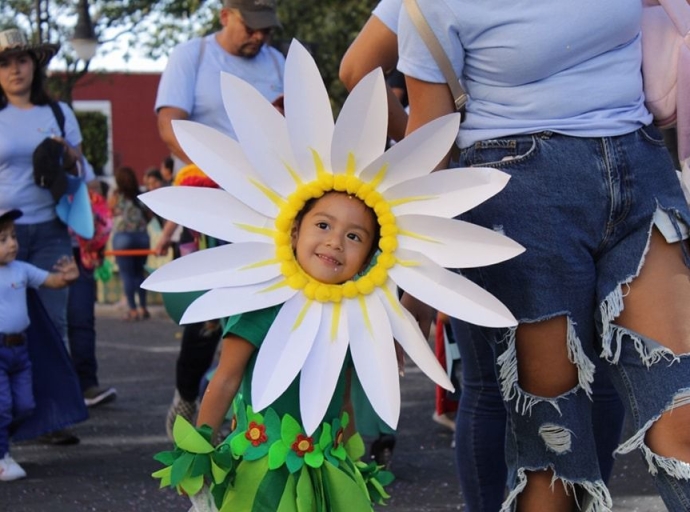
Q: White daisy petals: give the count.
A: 15